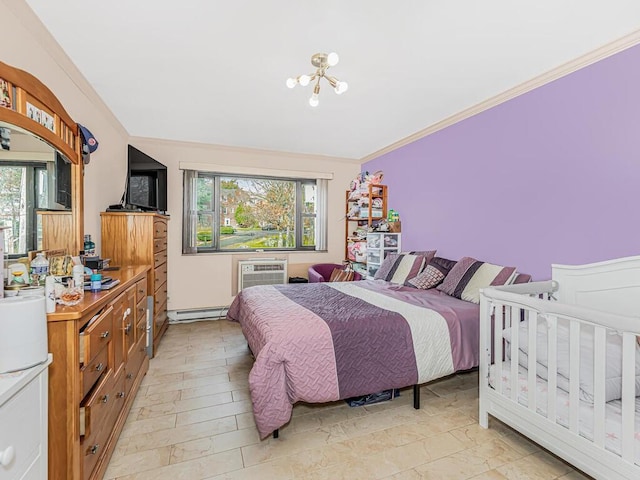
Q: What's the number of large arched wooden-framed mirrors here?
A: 1